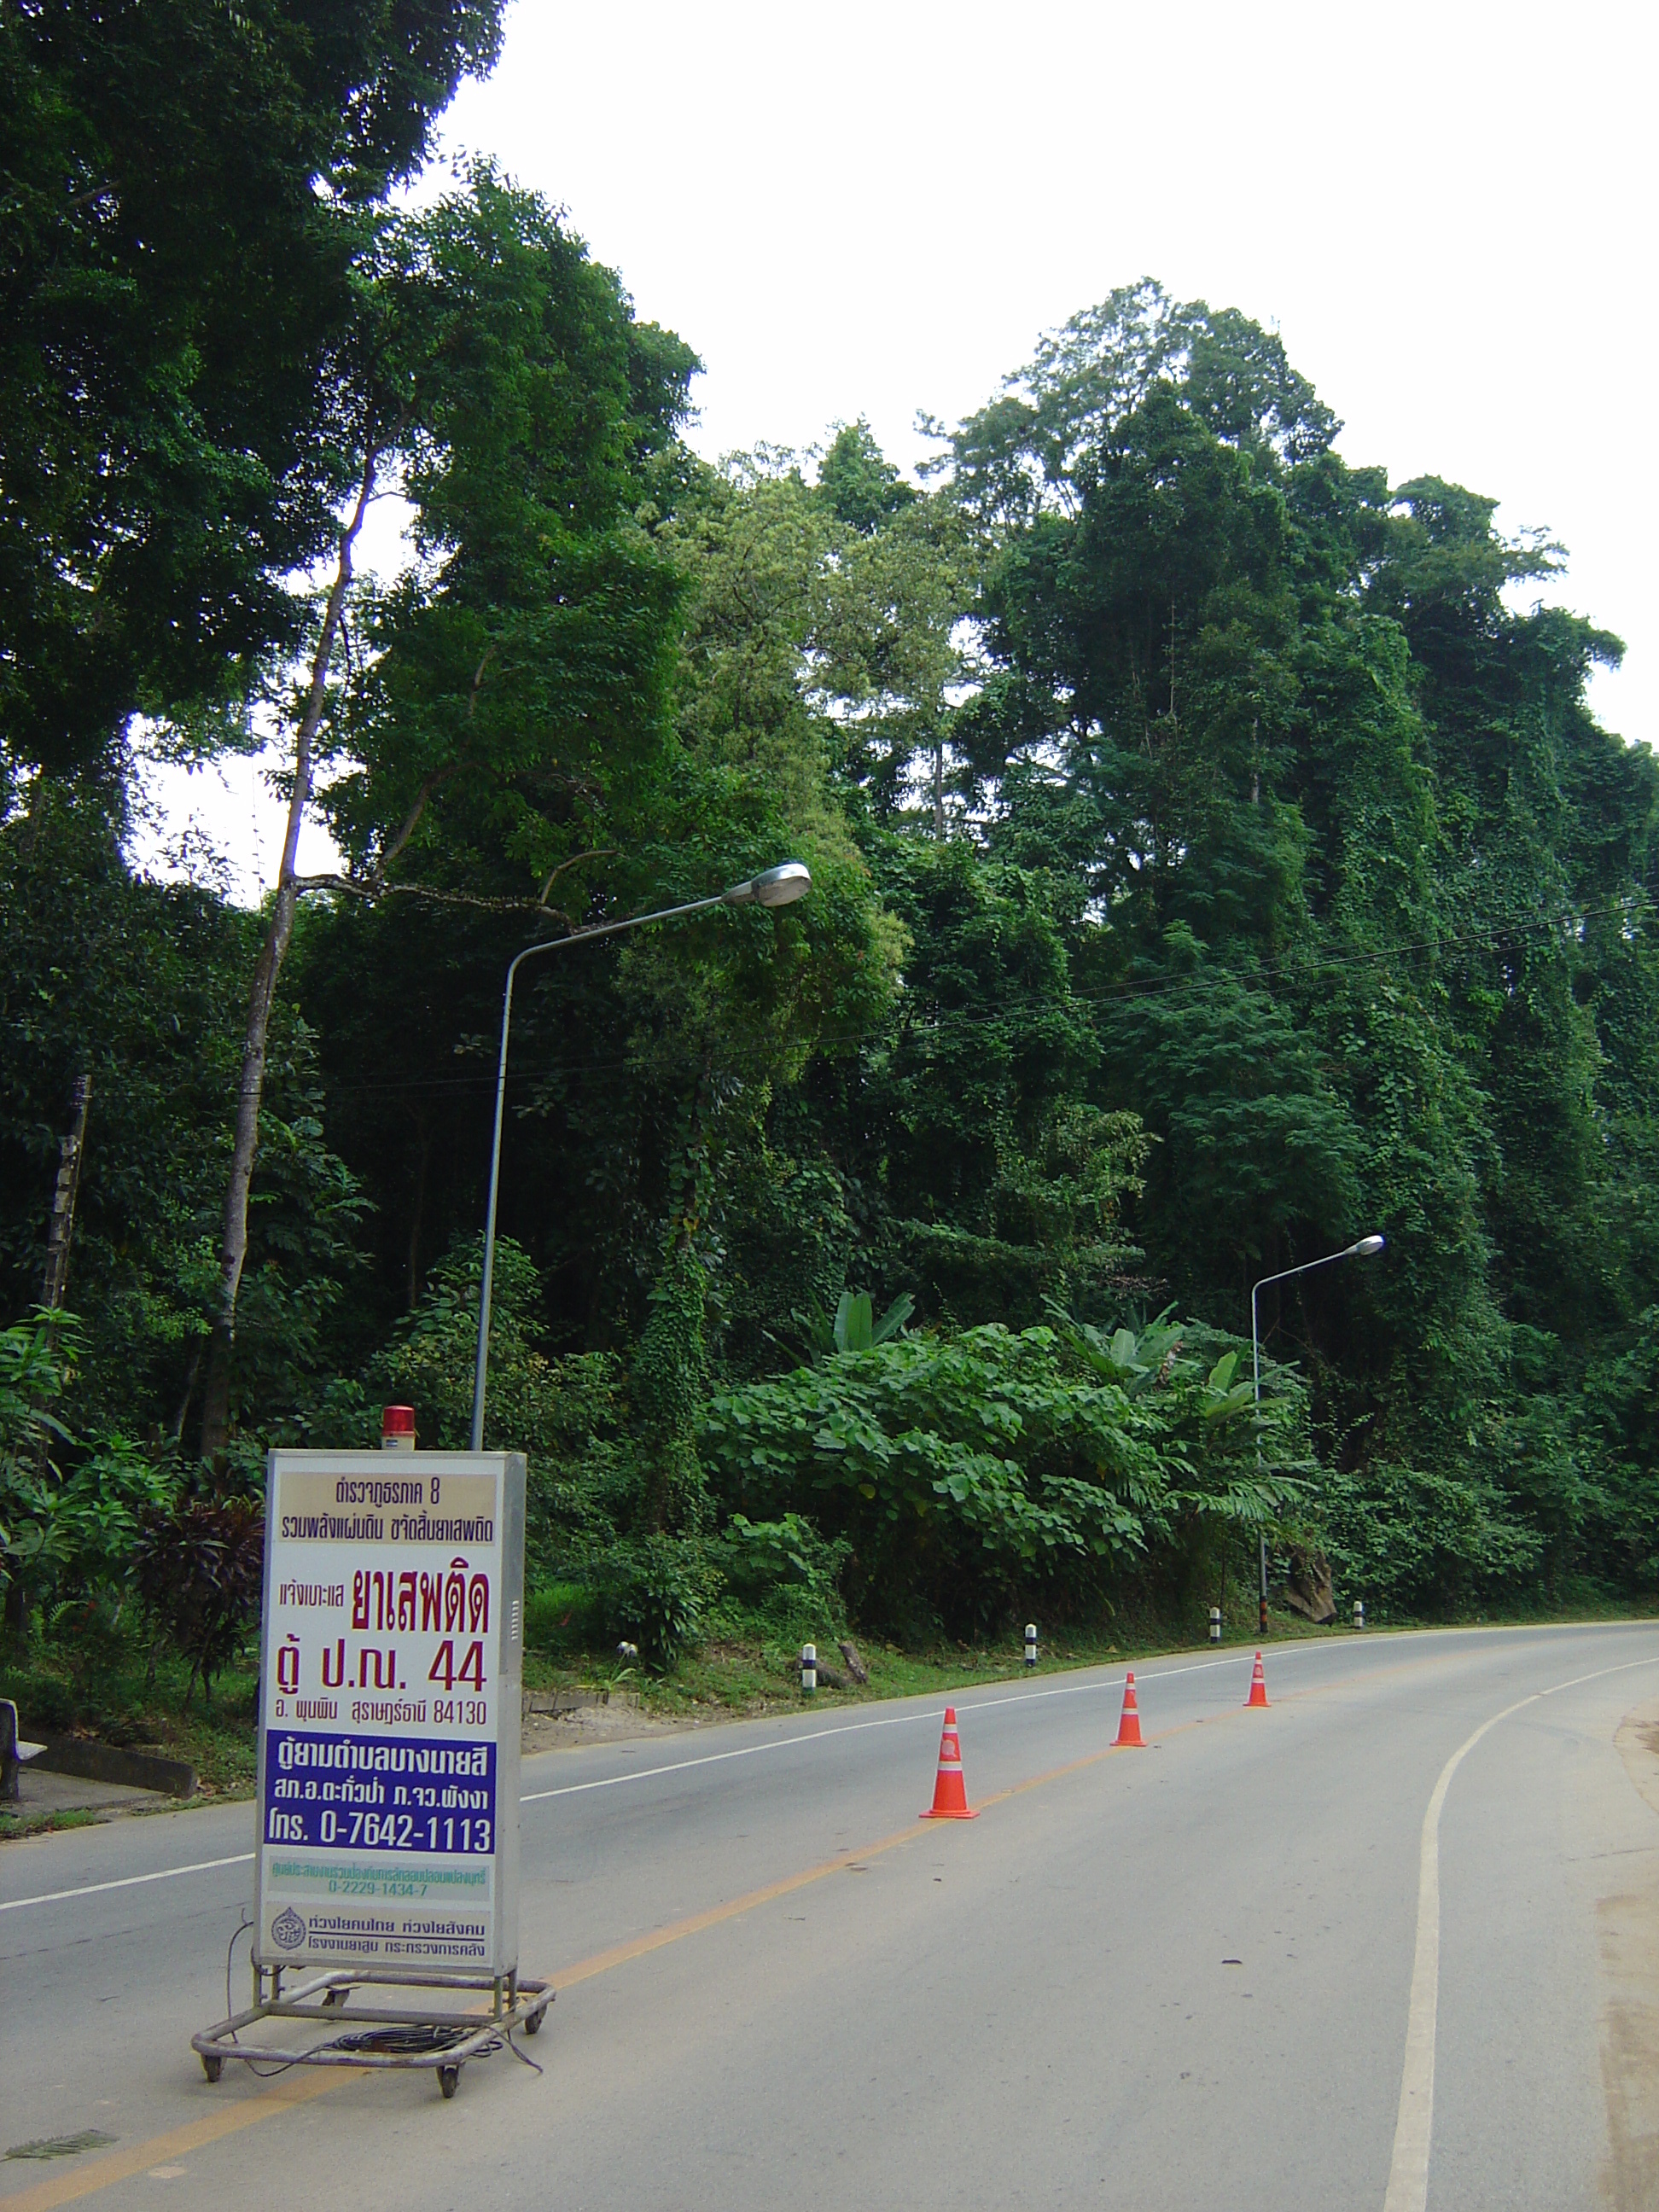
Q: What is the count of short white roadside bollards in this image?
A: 4